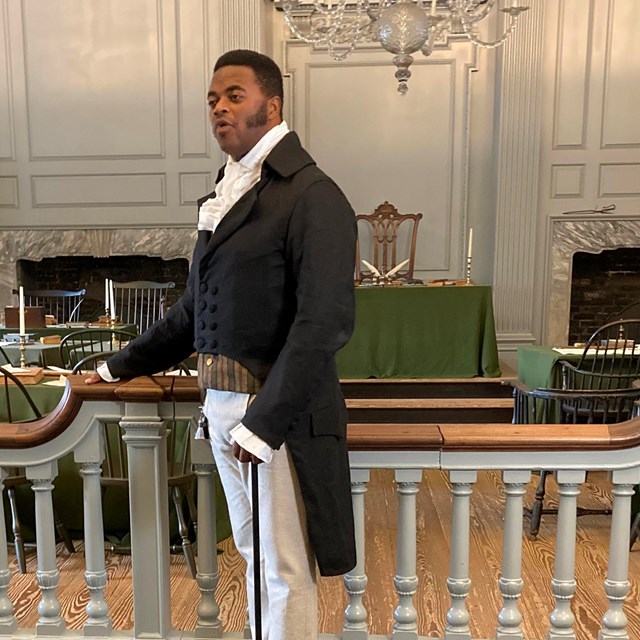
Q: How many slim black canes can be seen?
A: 1